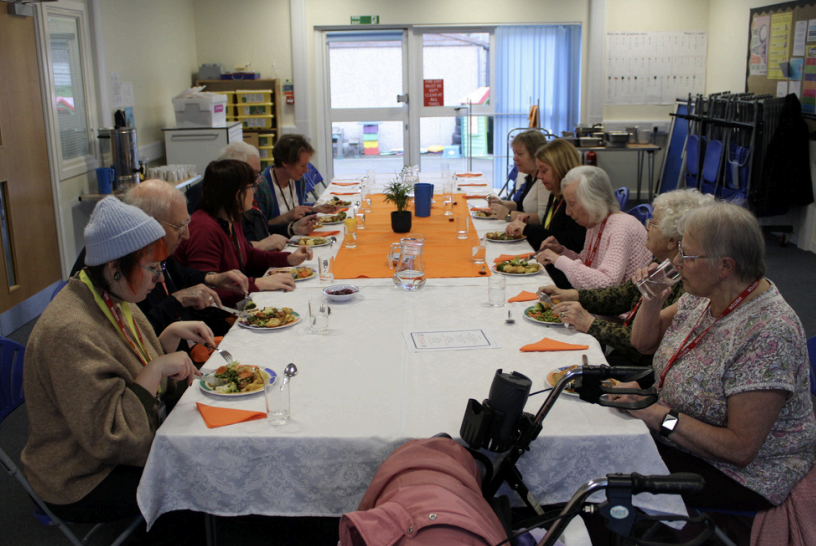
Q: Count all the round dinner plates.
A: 11